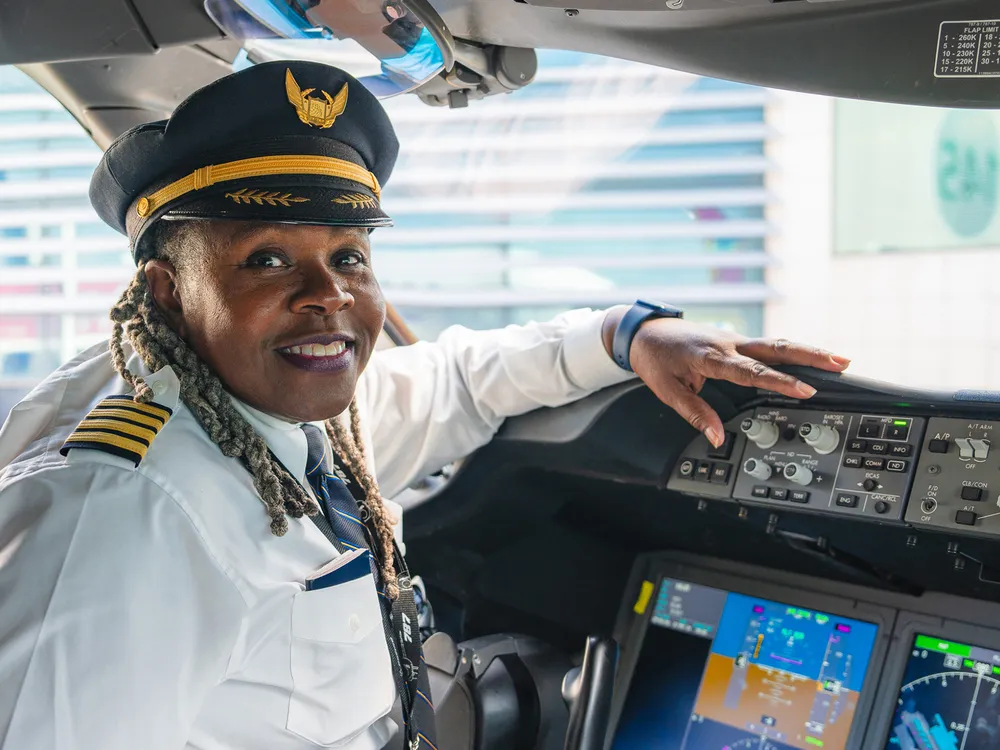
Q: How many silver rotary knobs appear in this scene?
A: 4